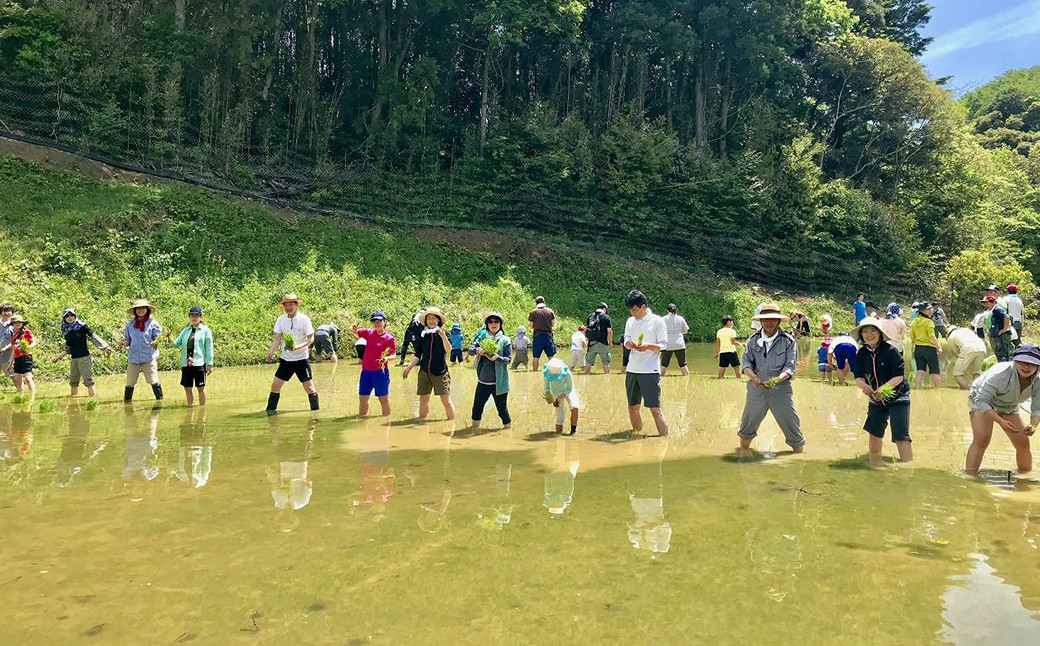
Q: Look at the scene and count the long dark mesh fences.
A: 1